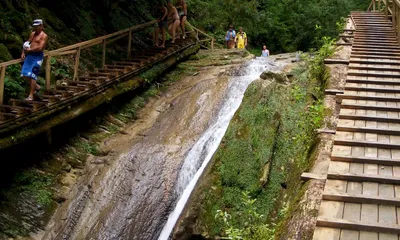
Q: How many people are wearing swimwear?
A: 4